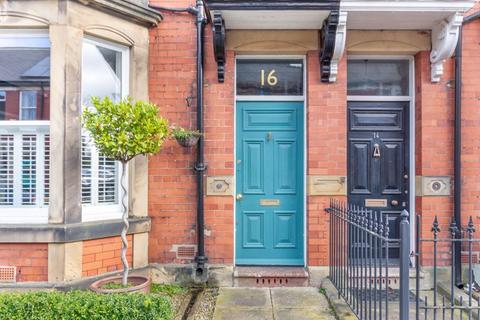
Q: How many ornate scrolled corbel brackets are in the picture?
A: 4